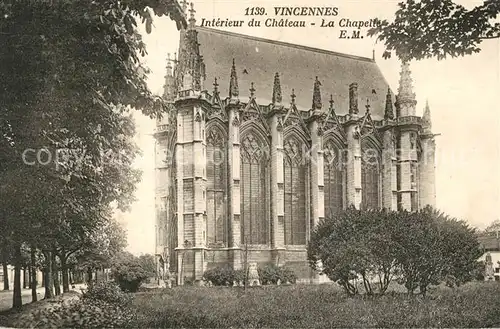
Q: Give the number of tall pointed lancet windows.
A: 5